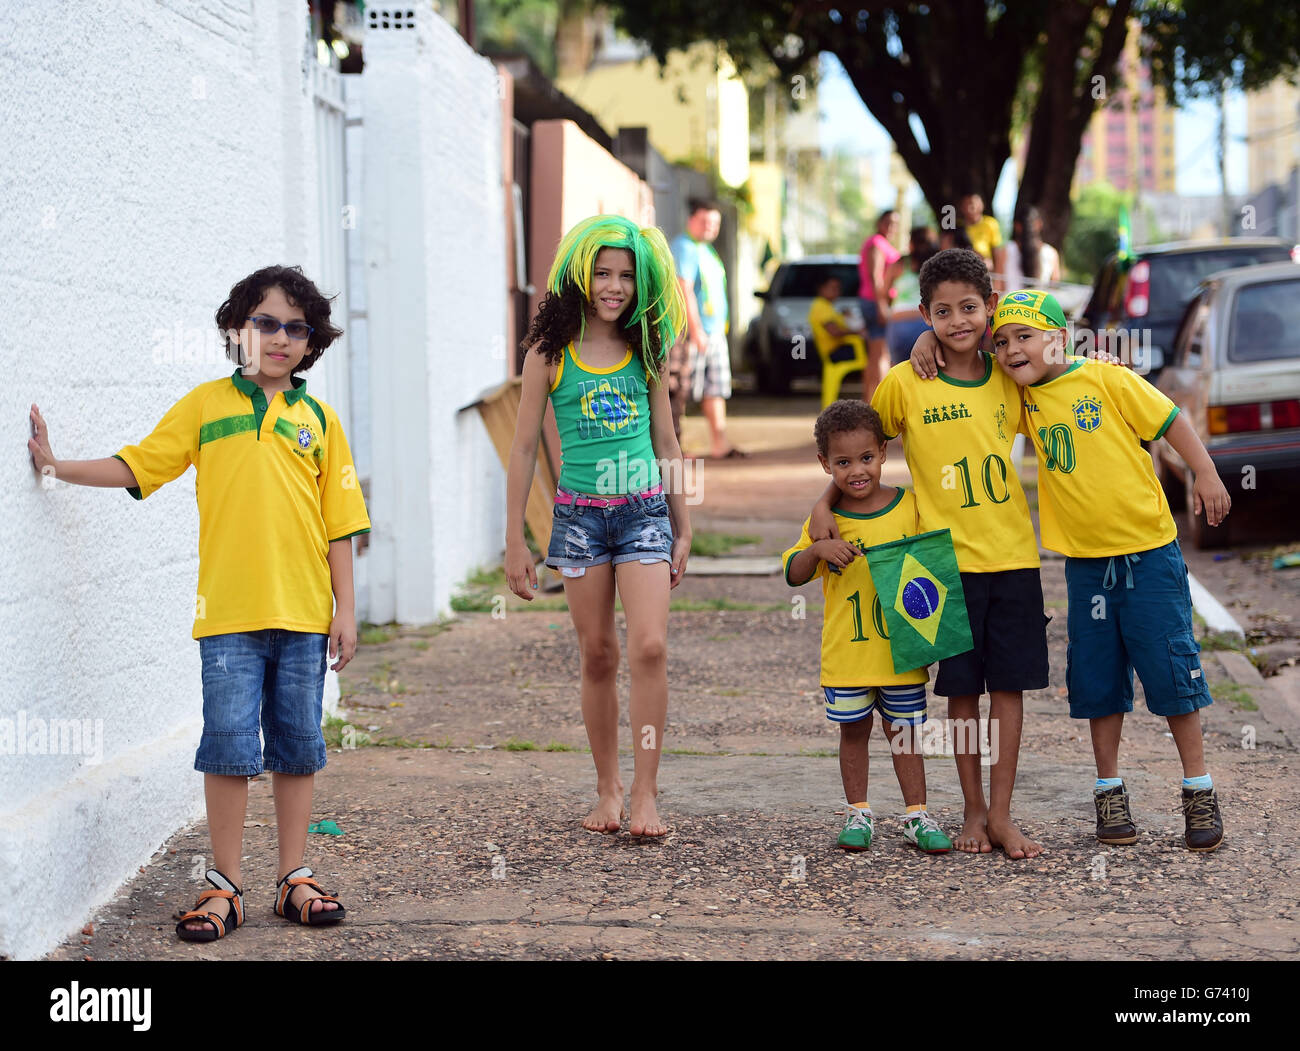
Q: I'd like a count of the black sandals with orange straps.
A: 2